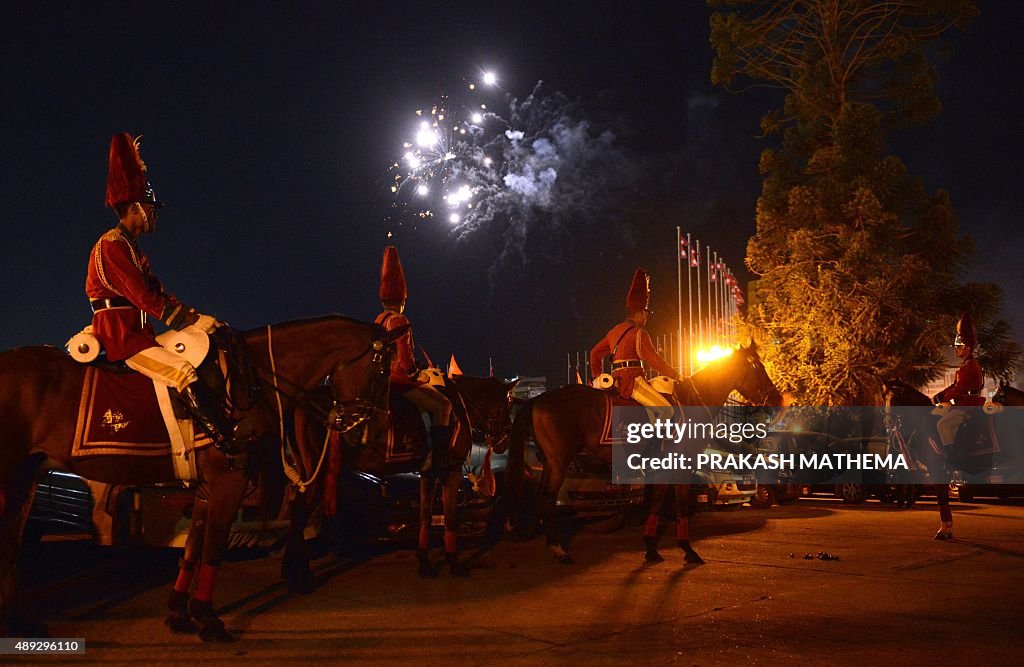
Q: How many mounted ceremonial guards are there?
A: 4